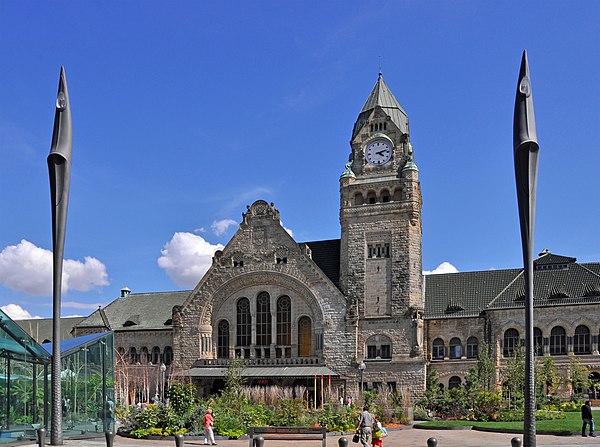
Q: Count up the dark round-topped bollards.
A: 7